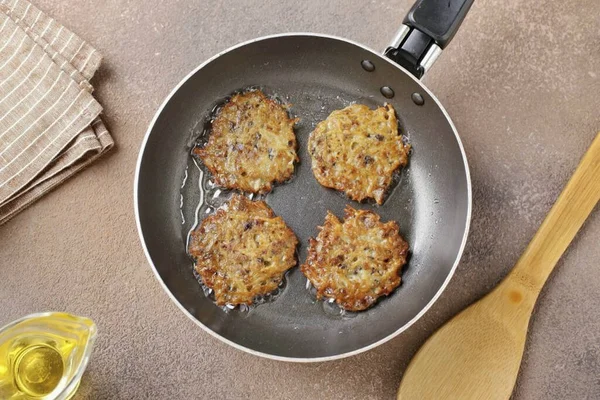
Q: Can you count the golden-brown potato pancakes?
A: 4